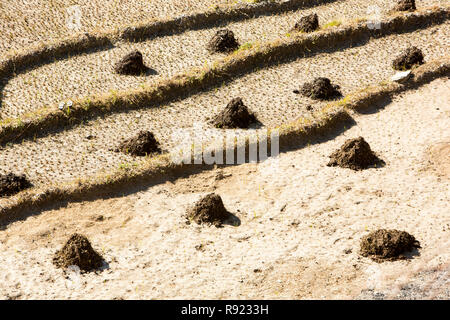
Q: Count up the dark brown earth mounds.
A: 13